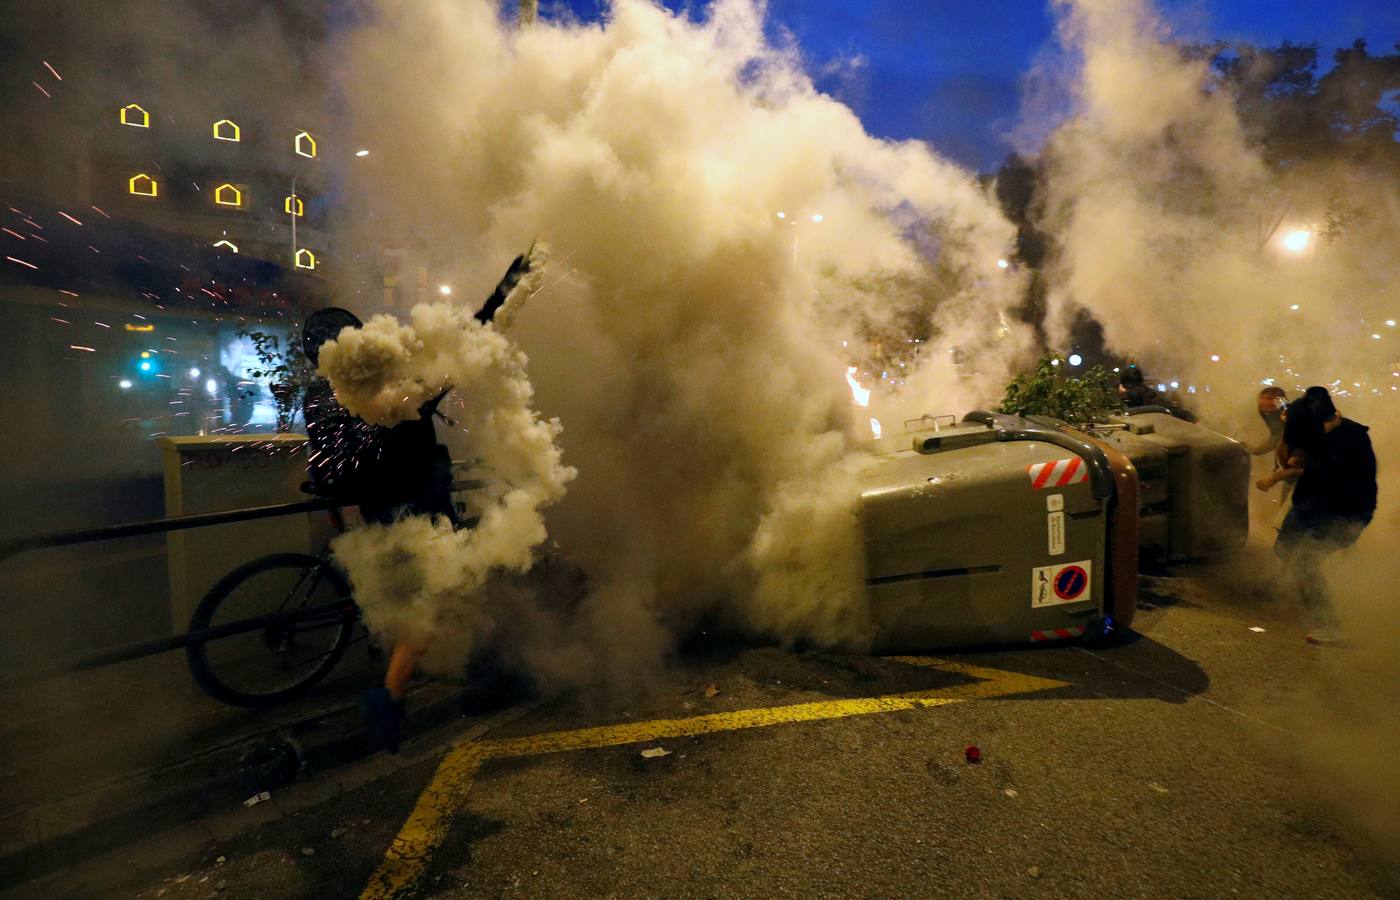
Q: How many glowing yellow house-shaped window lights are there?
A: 8